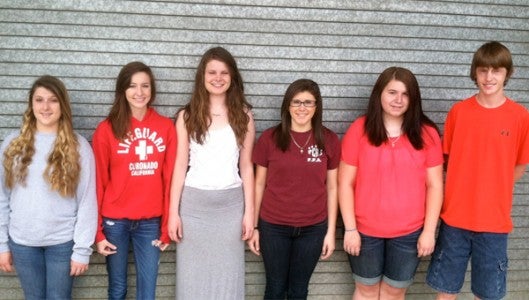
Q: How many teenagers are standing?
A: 6